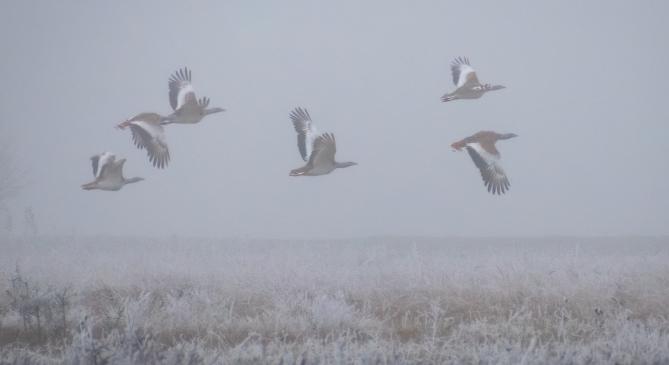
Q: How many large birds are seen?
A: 6